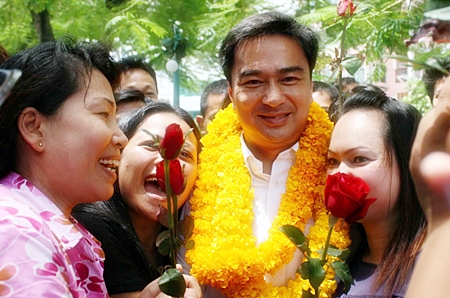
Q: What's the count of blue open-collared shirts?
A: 0